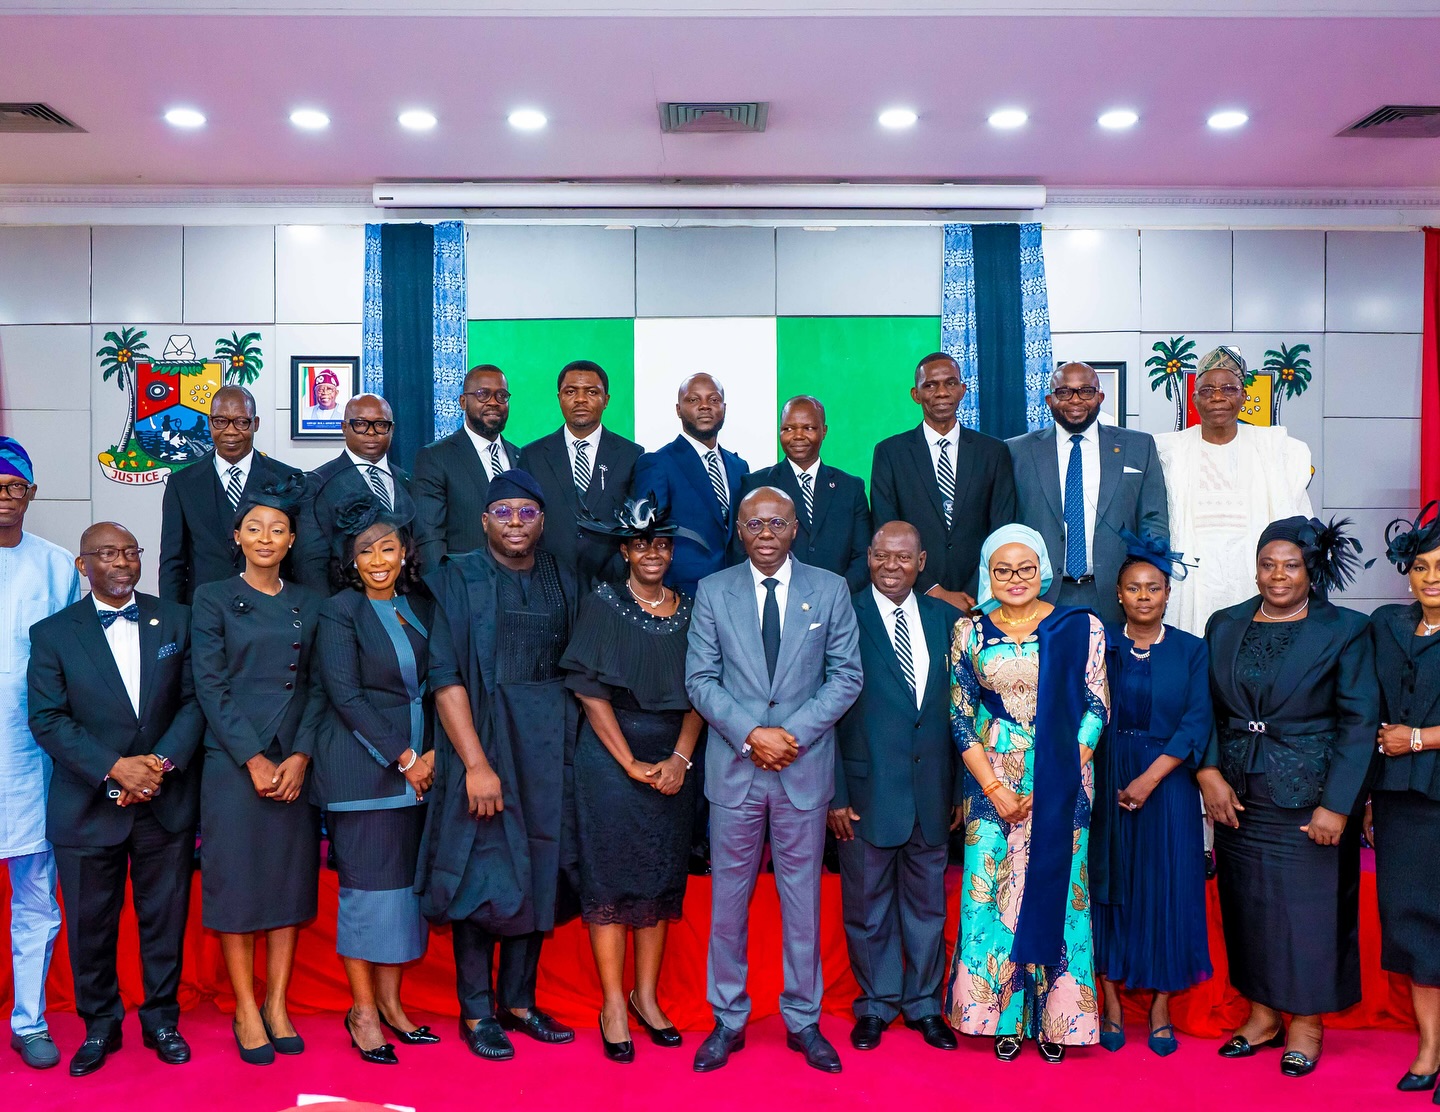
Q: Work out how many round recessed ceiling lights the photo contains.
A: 8